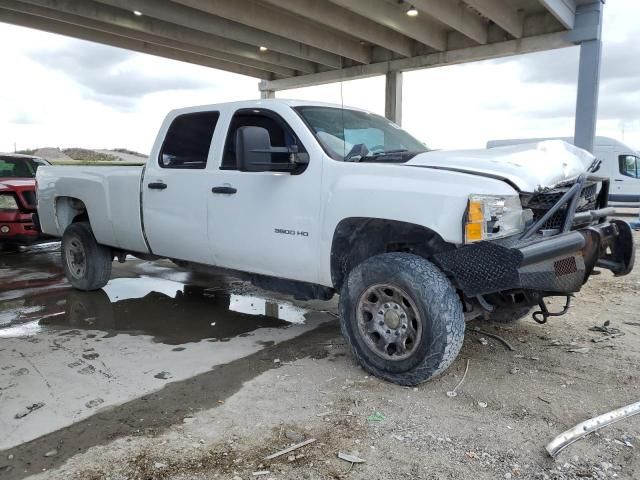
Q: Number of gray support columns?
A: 3